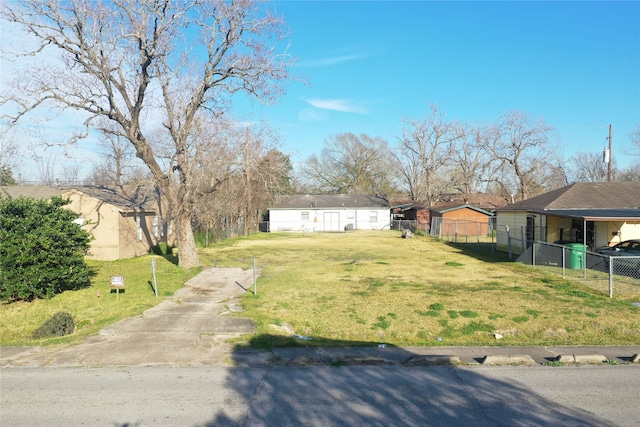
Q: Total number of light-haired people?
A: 0